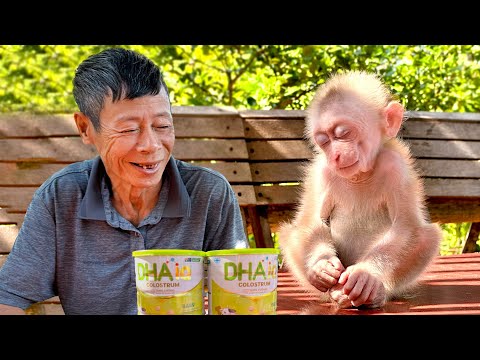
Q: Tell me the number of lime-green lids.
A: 2